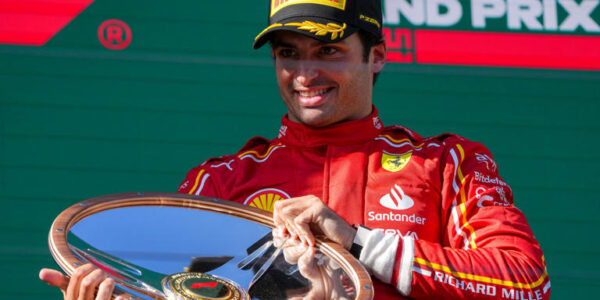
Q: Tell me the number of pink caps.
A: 0